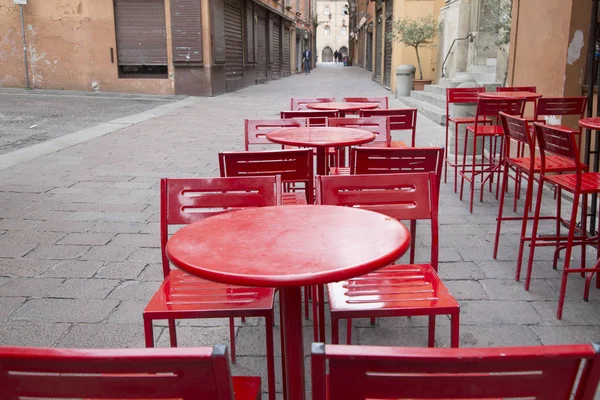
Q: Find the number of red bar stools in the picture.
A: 6